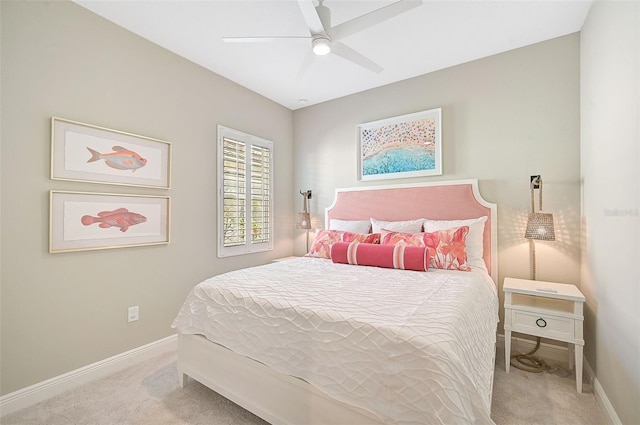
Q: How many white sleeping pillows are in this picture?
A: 3